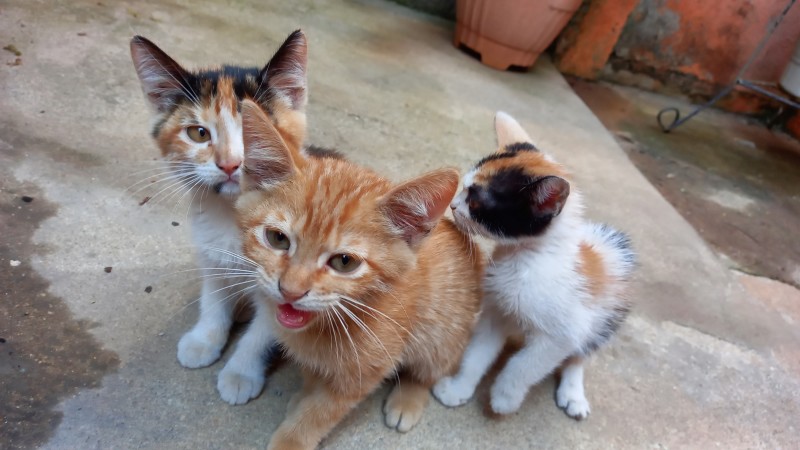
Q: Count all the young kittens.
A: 3